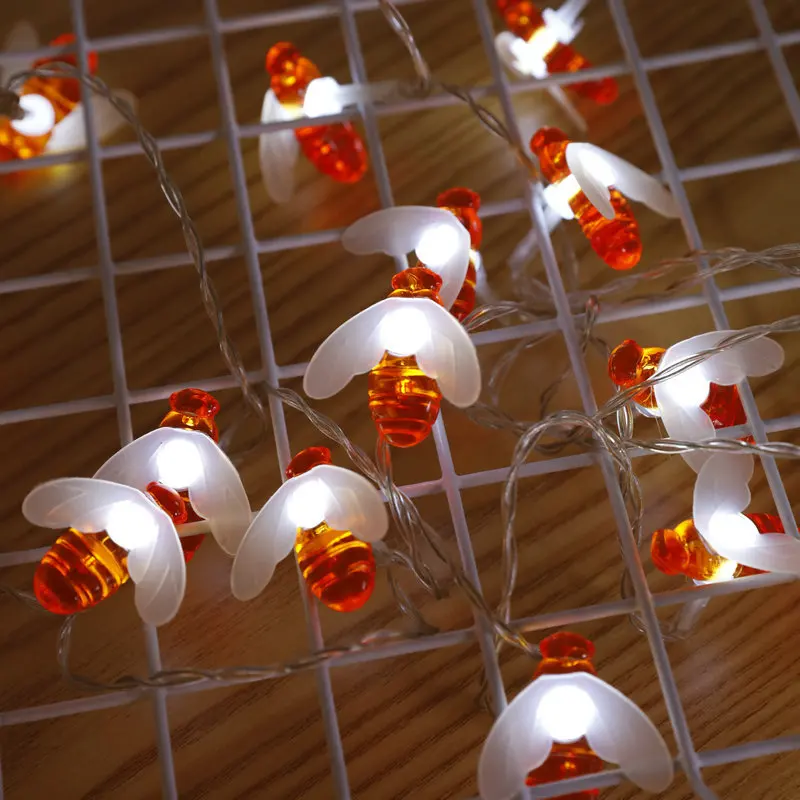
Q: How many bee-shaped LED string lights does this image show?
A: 12